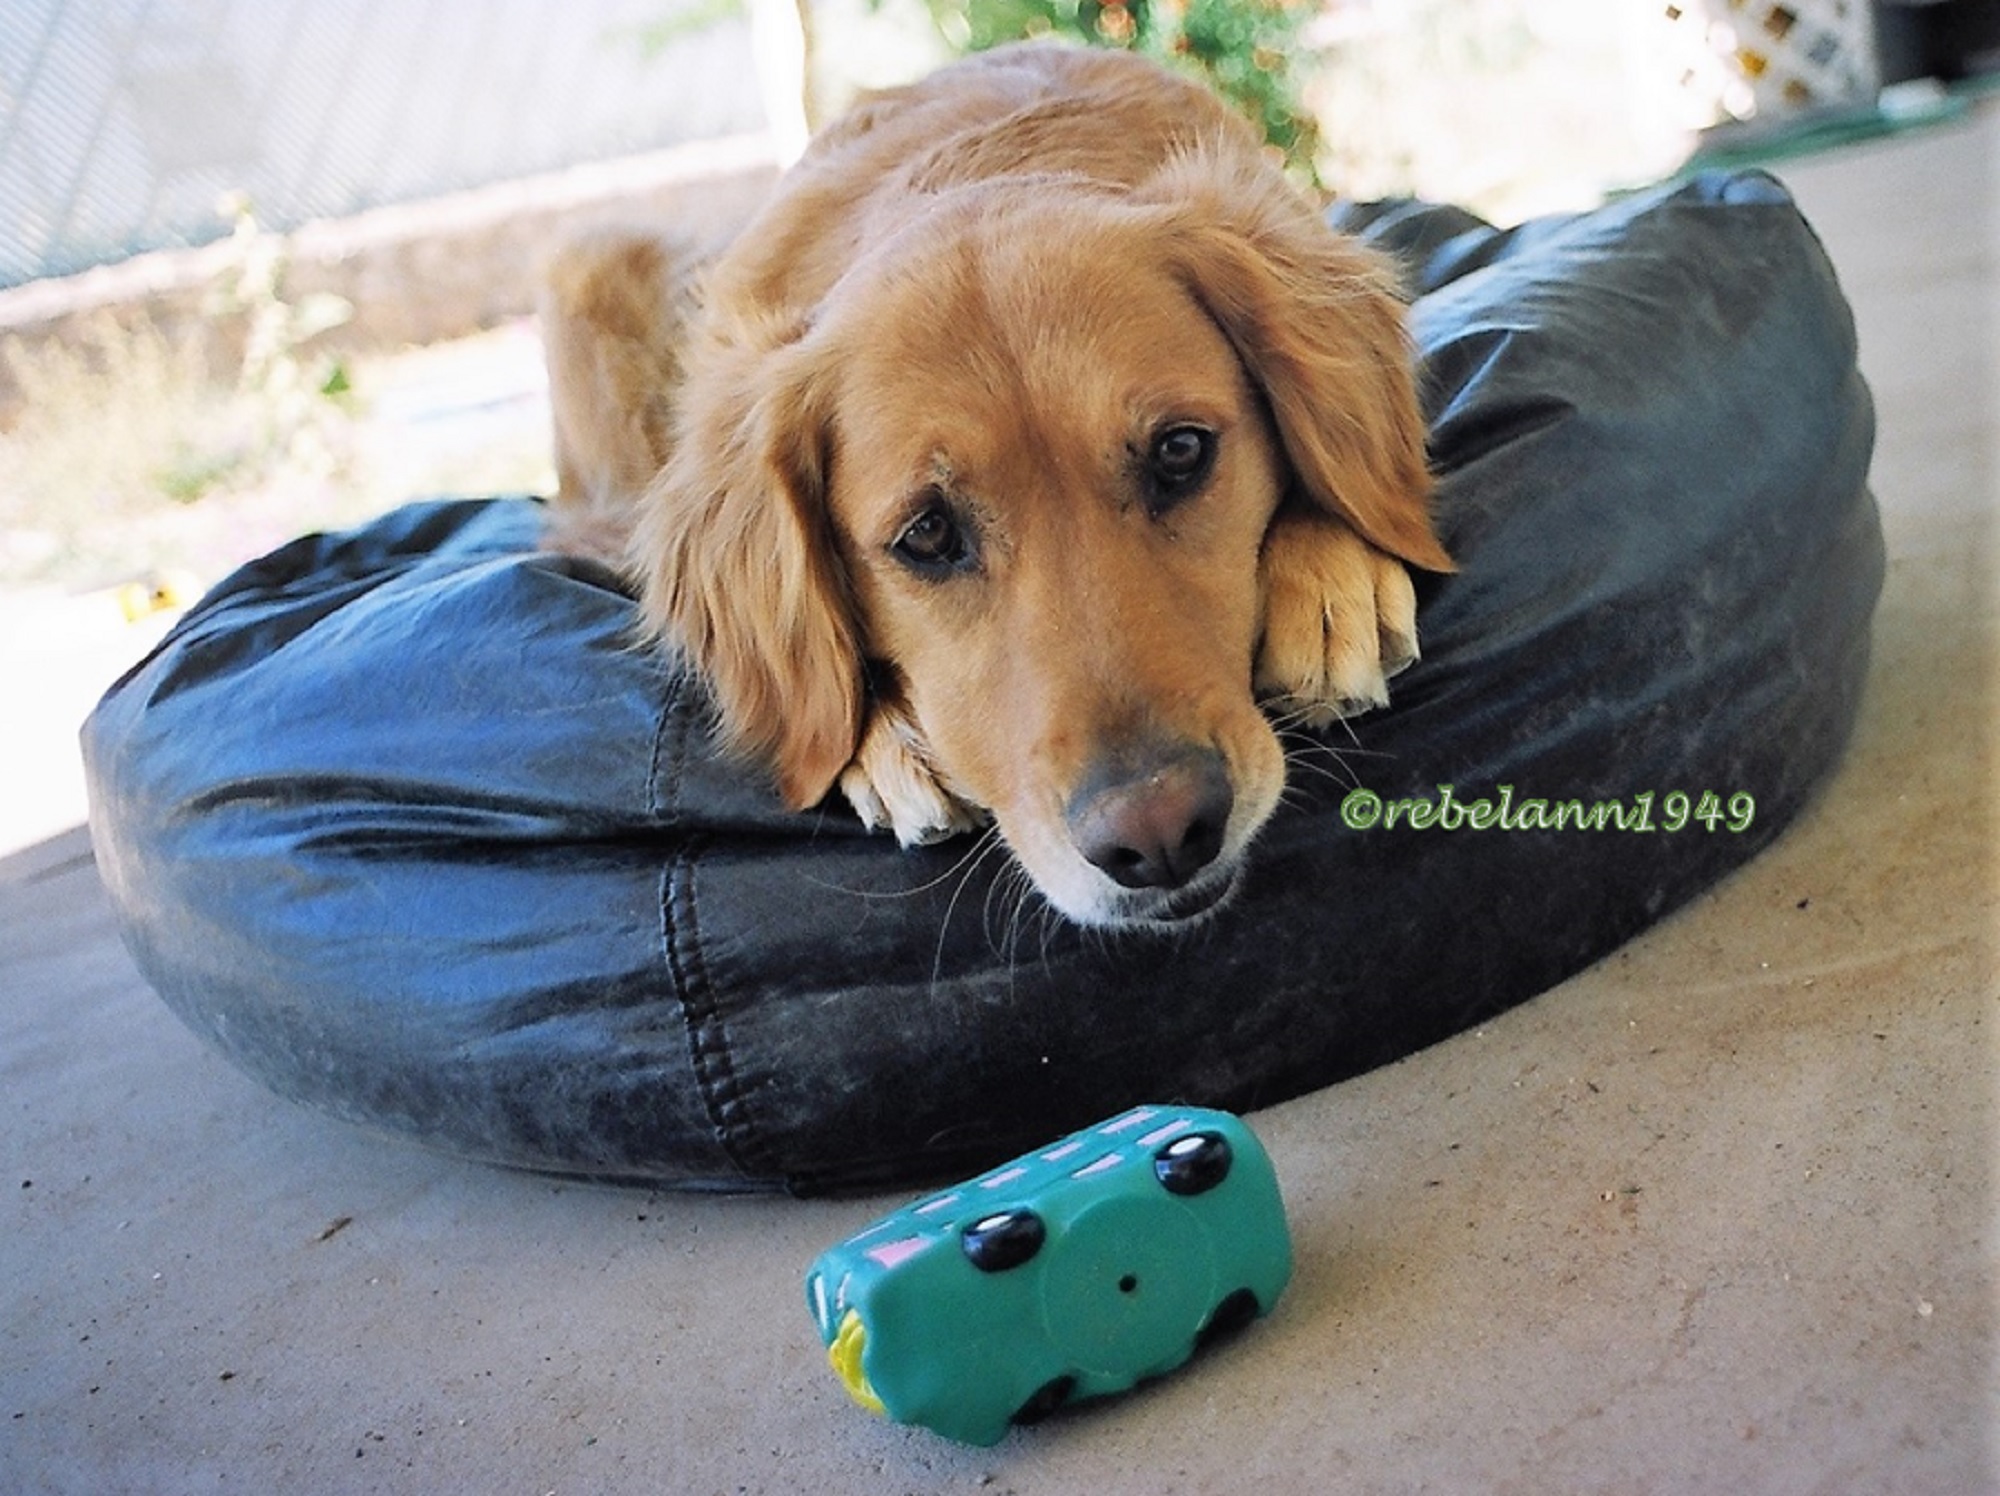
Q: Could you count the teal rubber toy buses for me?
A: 1